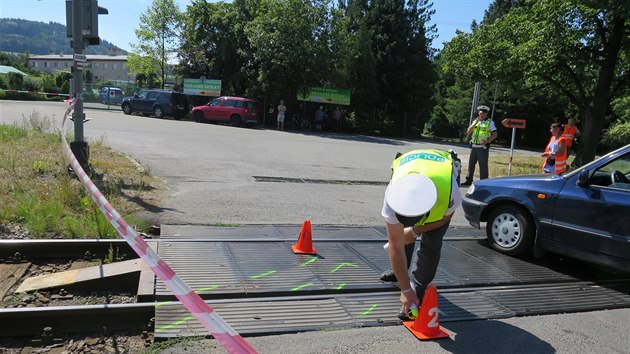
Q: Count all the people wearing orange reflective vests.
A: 2